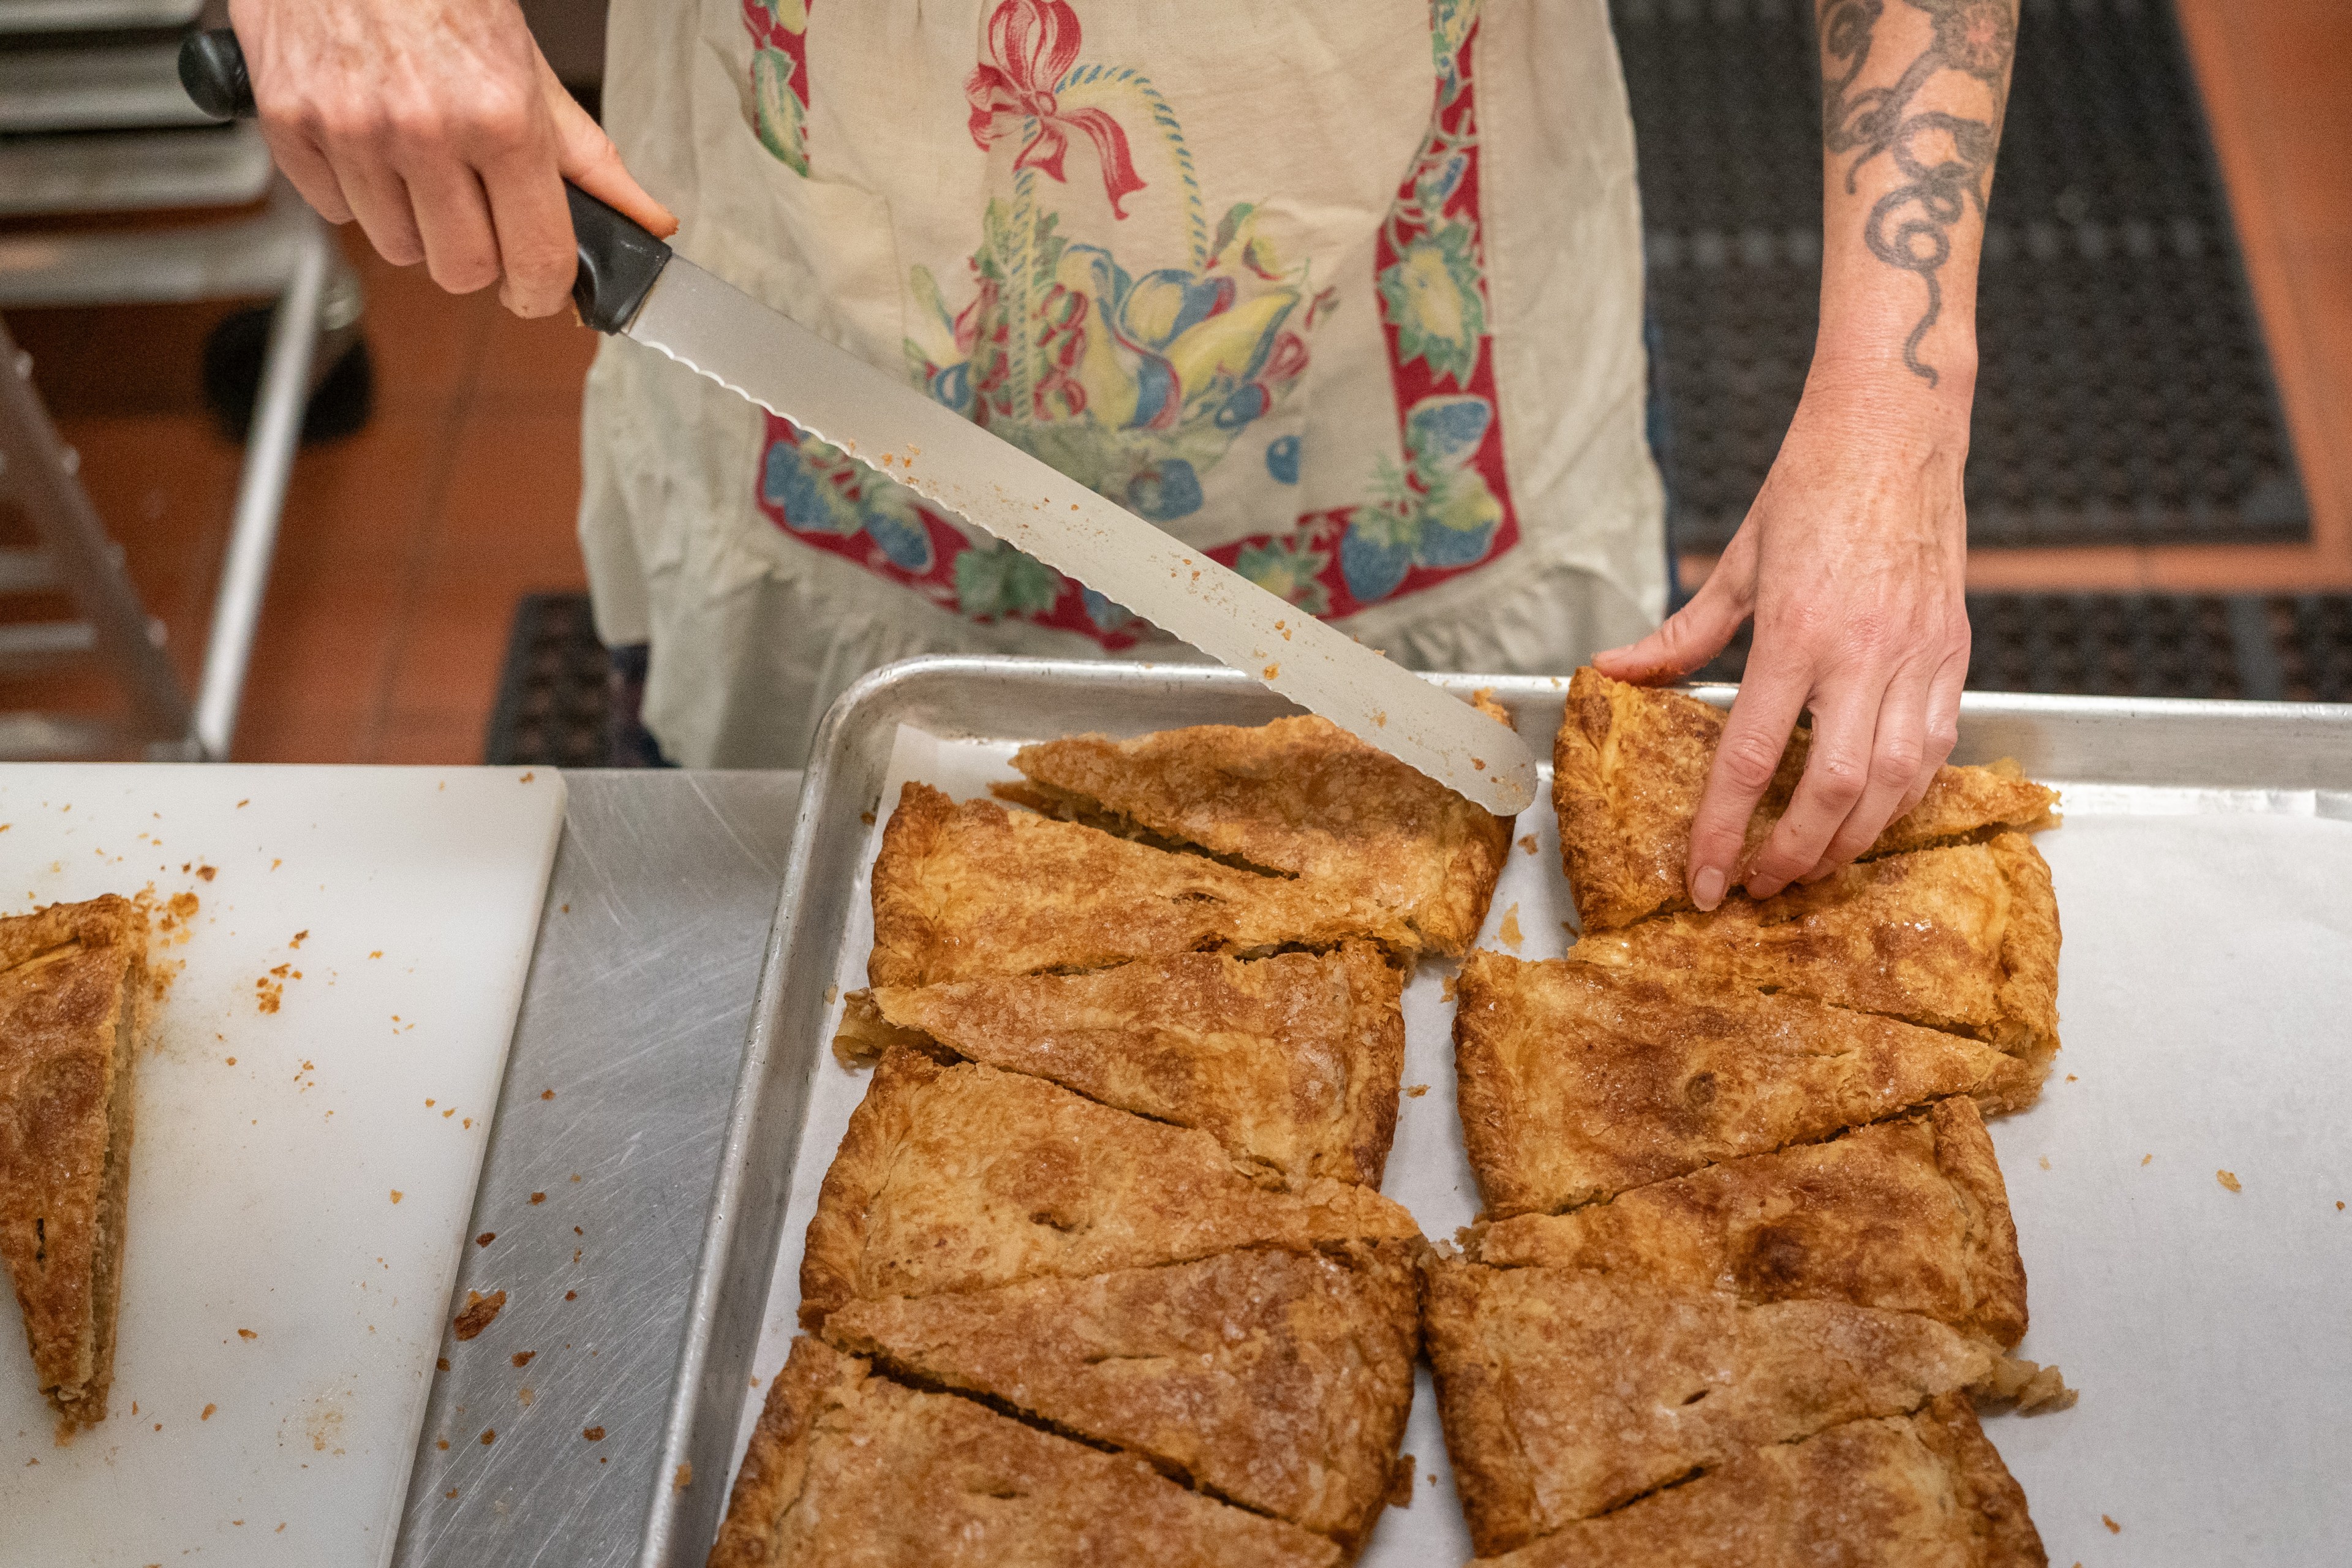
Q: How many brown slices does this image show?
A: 13